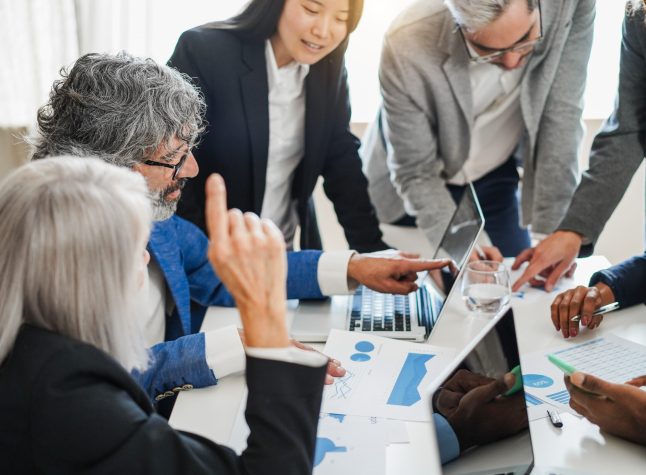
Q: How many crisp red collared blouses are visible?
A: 0